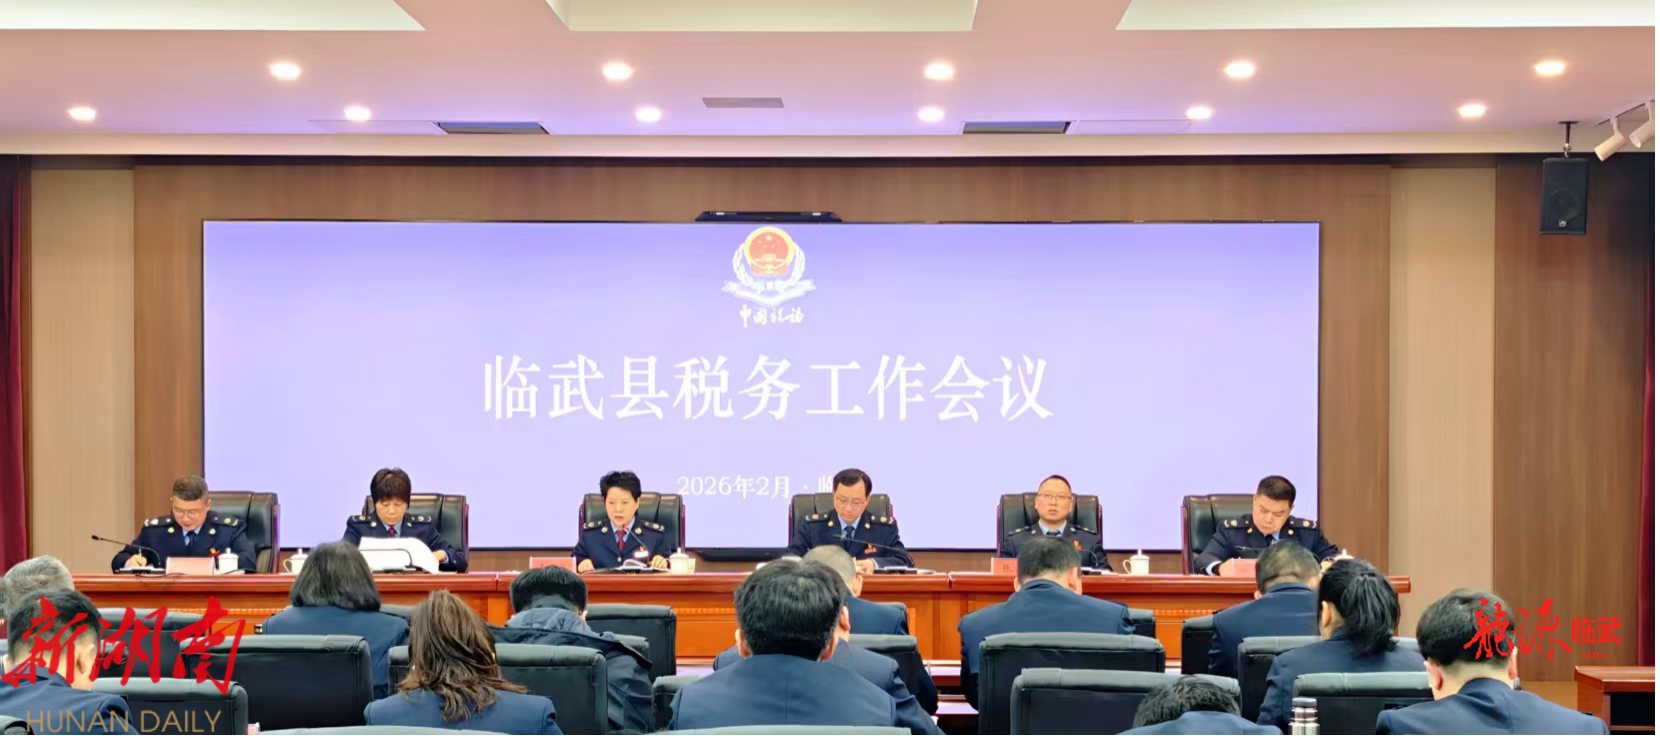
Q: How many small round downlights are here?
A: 11